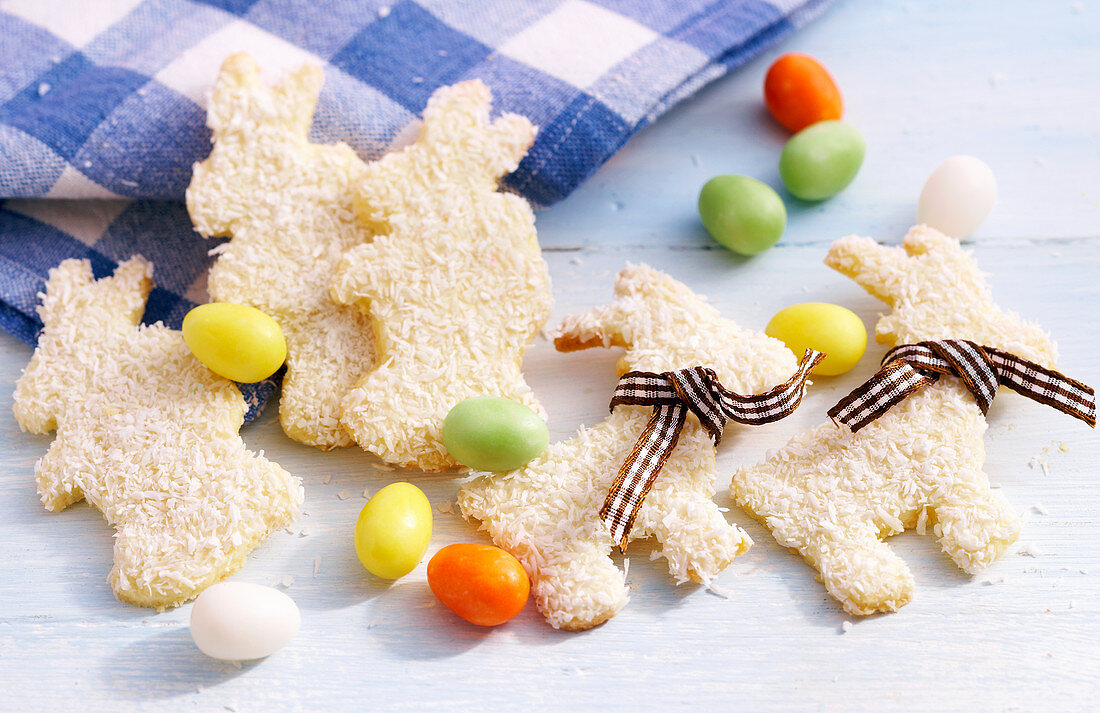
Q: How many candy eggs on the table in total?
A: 10